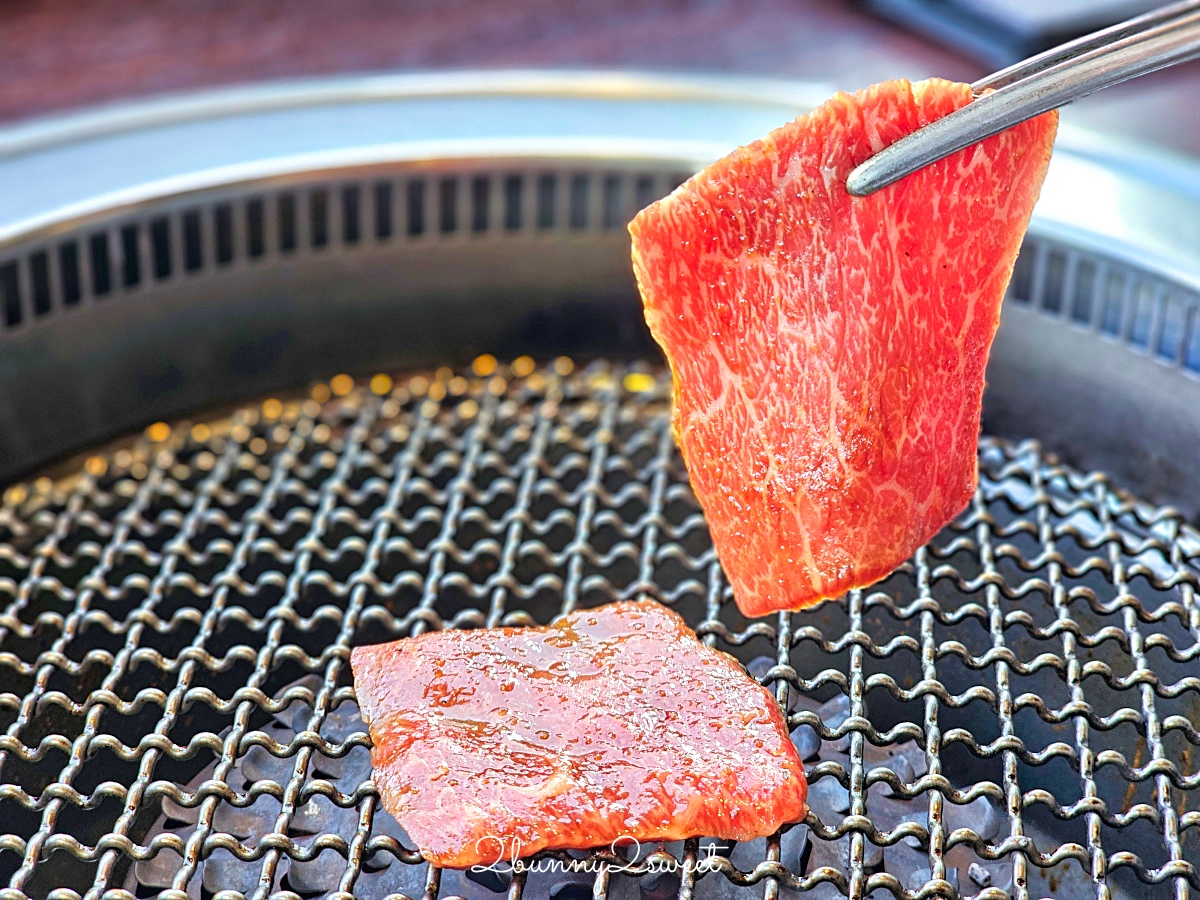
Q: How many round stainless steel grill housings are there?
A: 1